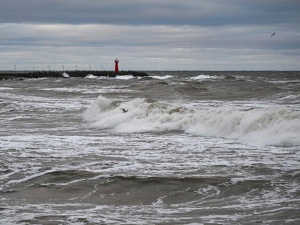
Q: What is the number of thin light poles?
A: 7